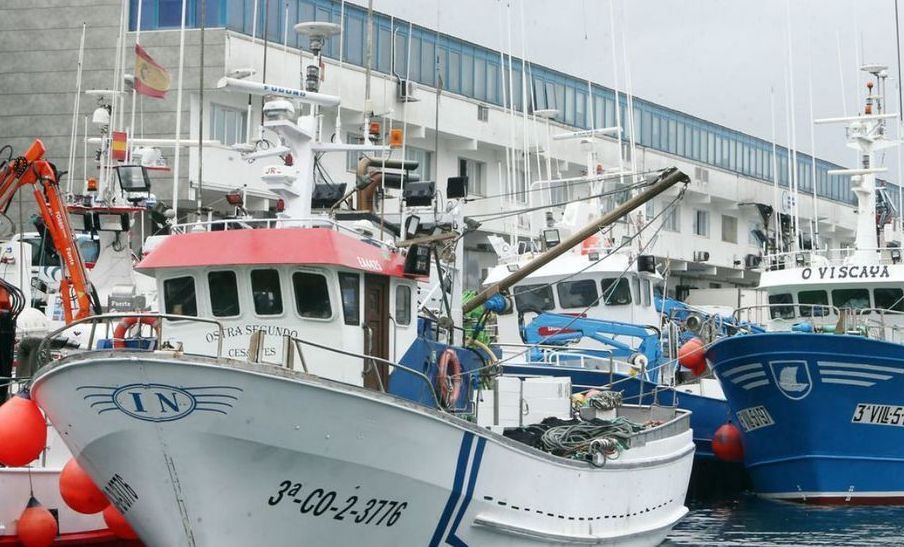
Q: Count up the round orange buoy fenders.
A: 6